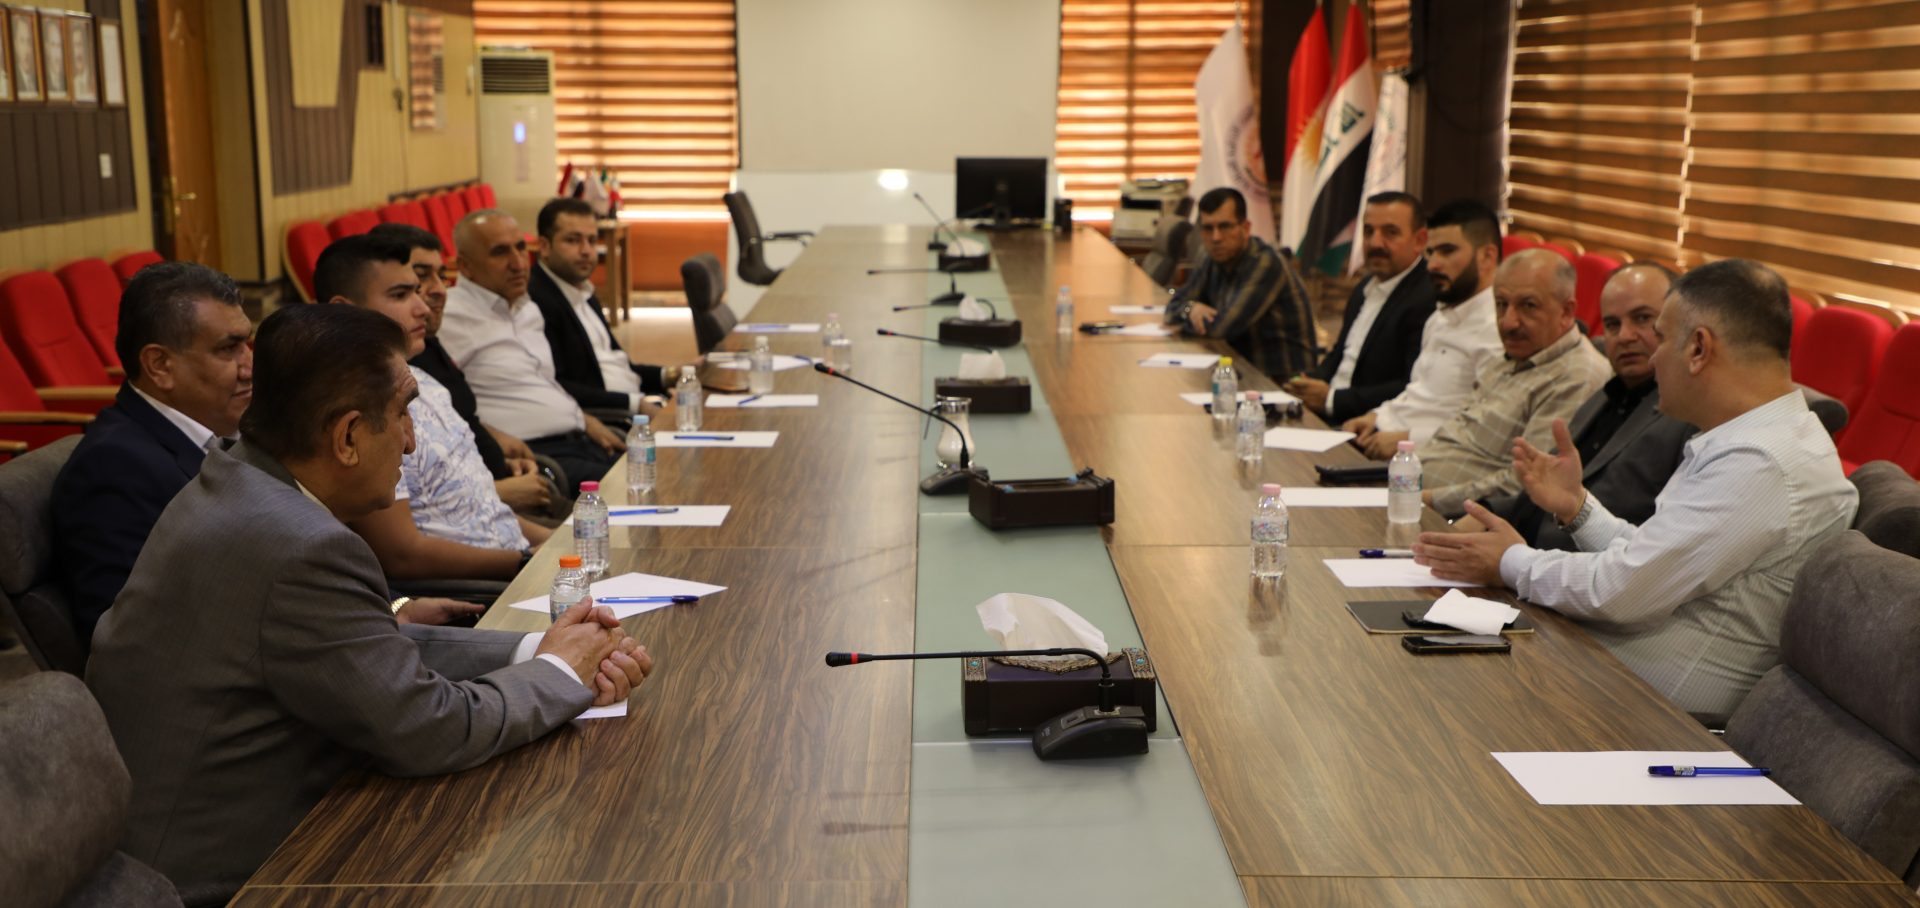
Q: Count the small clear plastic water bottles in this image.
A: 11